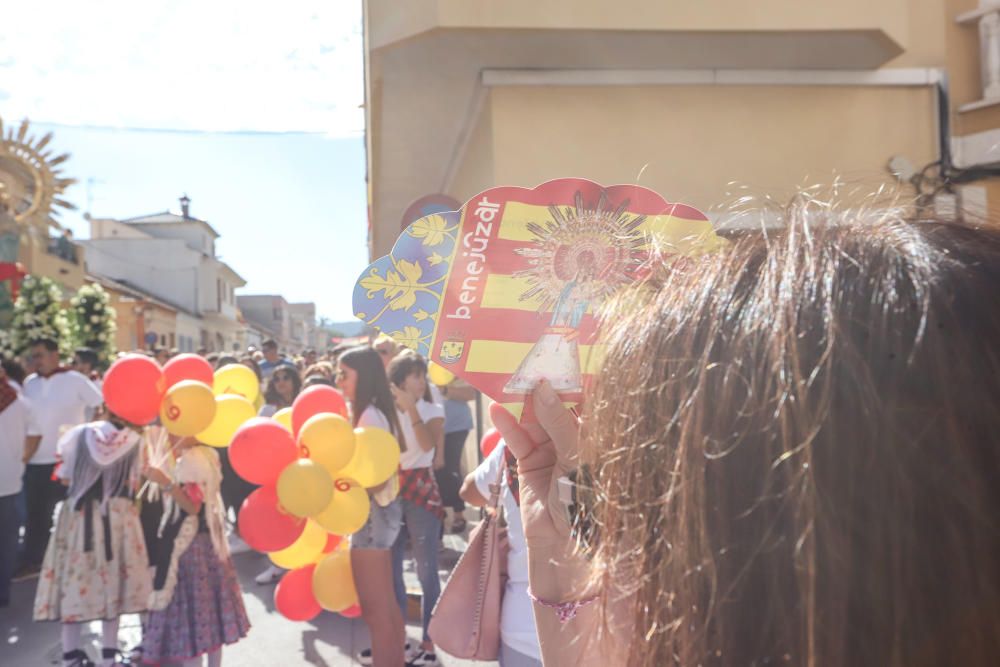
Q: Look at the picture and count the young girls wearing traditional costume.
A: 2